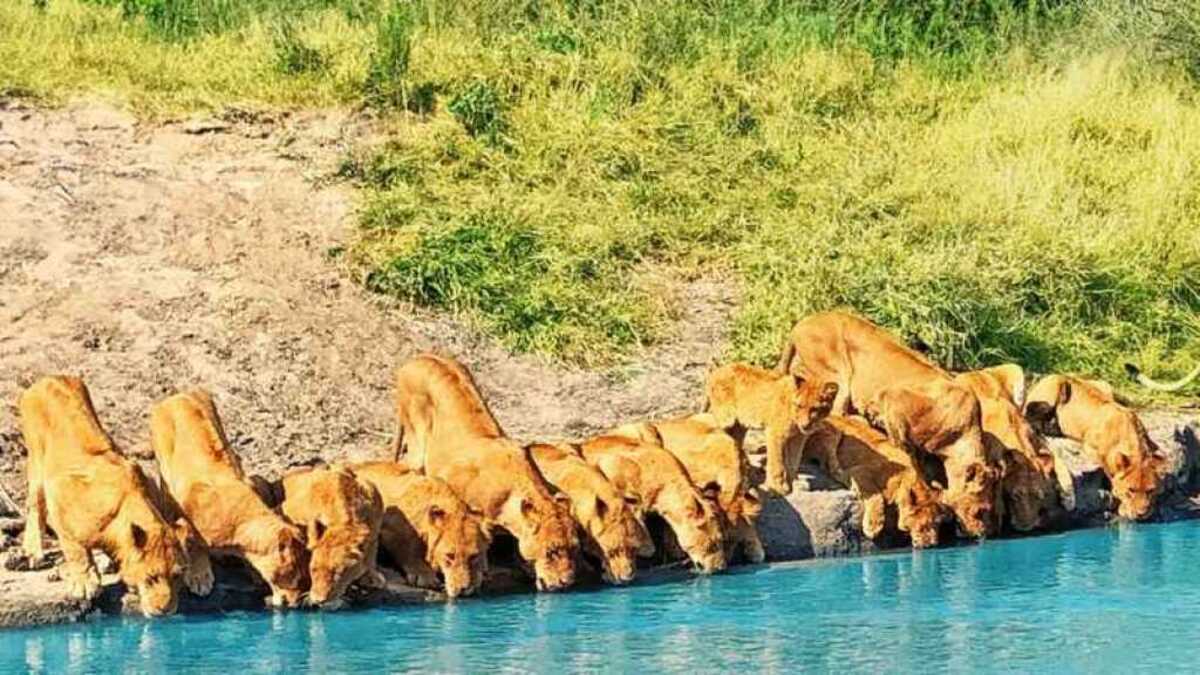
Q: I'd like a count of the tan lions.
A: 13